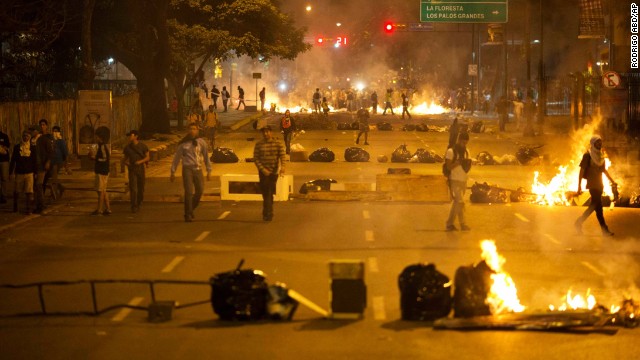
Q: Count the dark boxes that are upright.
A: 1